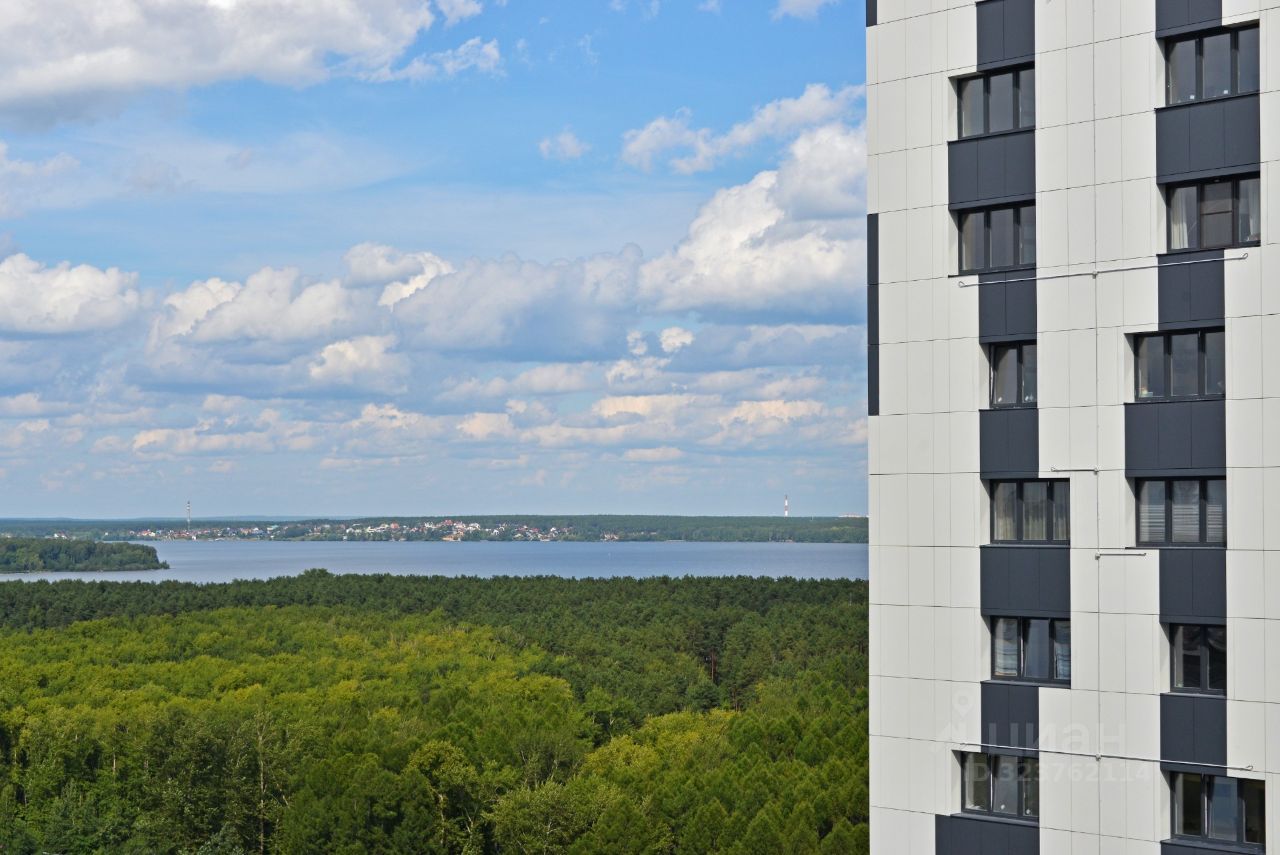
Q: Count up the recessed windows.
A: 12